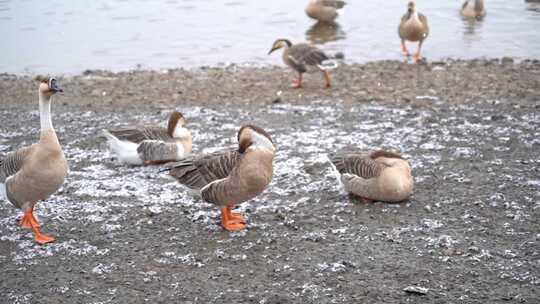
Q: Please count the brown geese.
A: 8